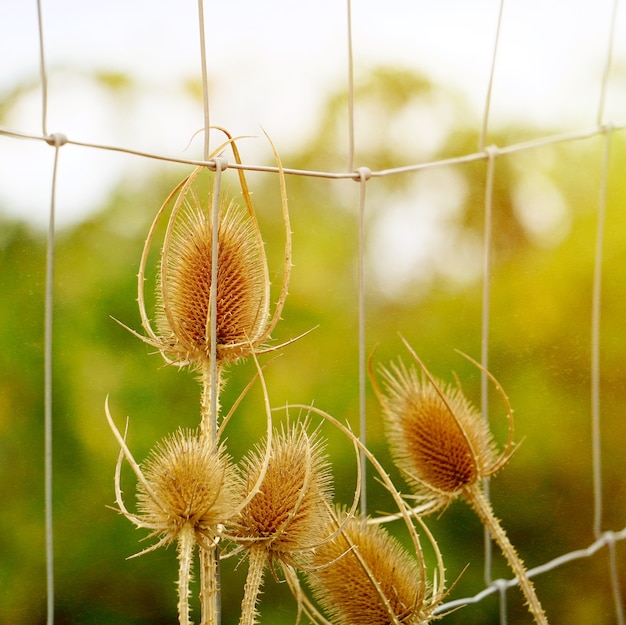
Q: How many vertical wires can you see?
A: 5